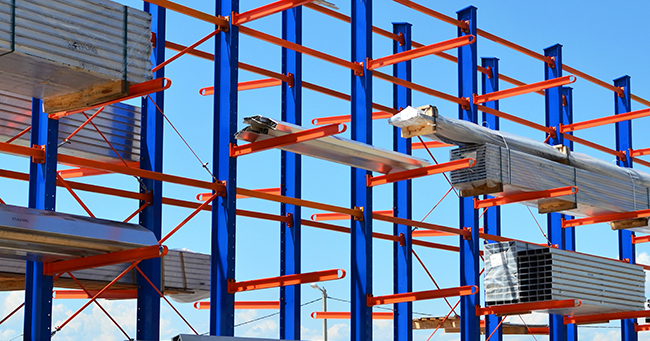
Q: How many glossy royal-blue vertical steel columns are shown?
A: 11